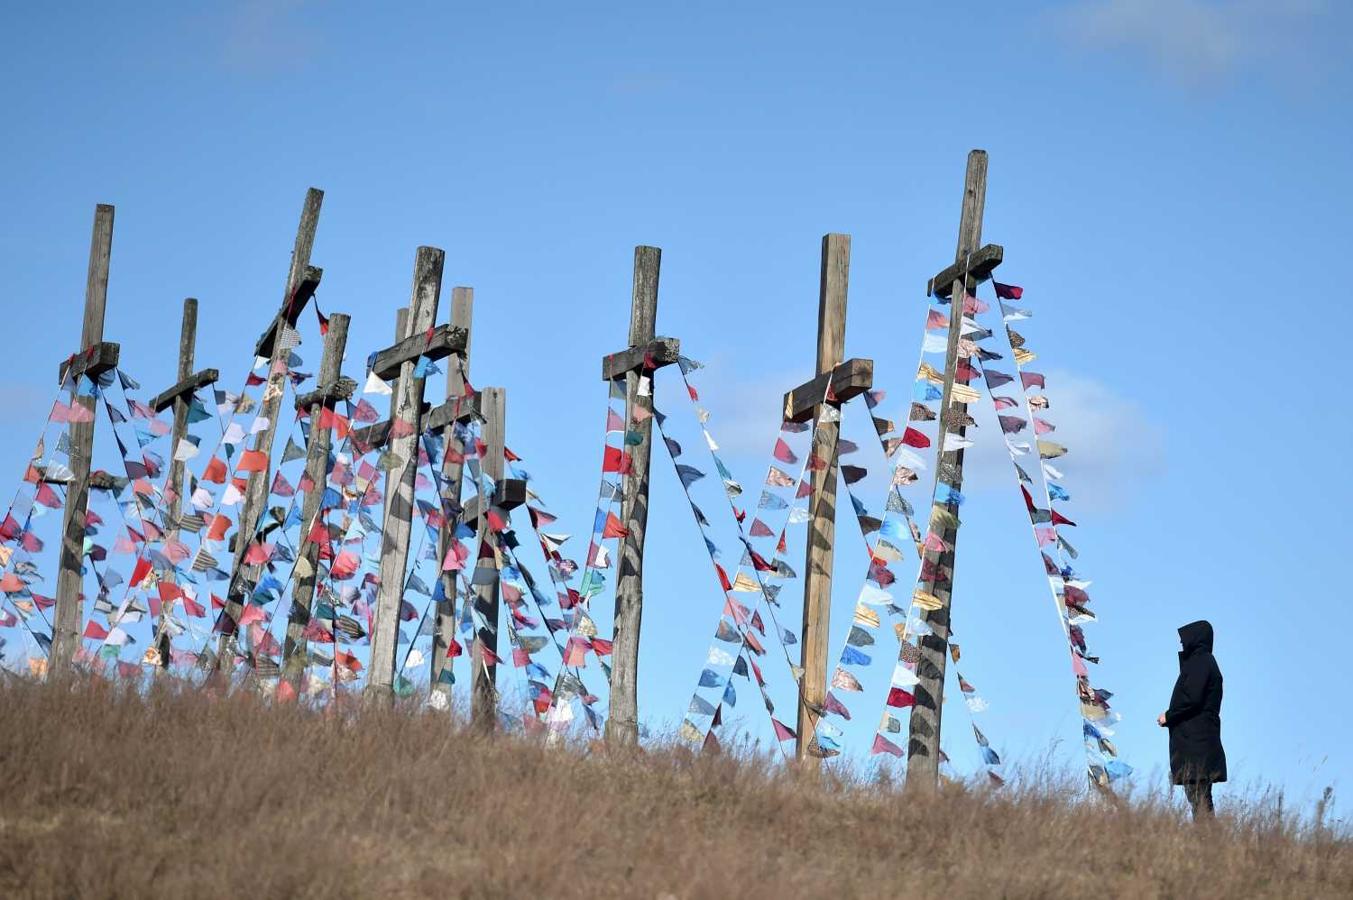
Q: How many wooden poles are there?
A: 11